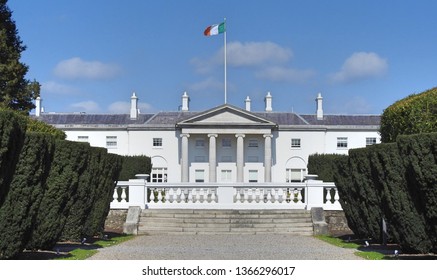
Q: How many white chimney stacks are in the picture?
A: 6